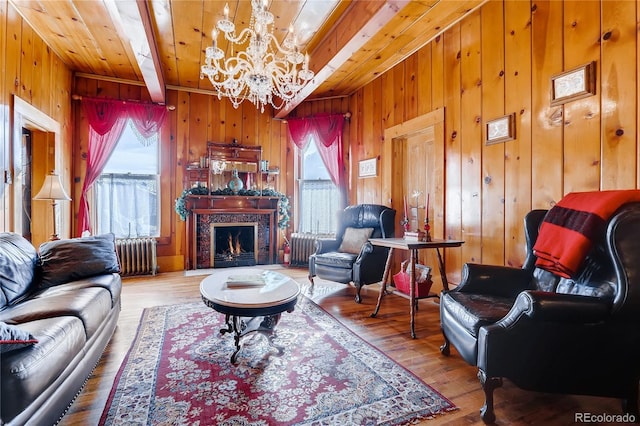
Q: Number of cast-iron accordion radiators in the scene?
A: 2